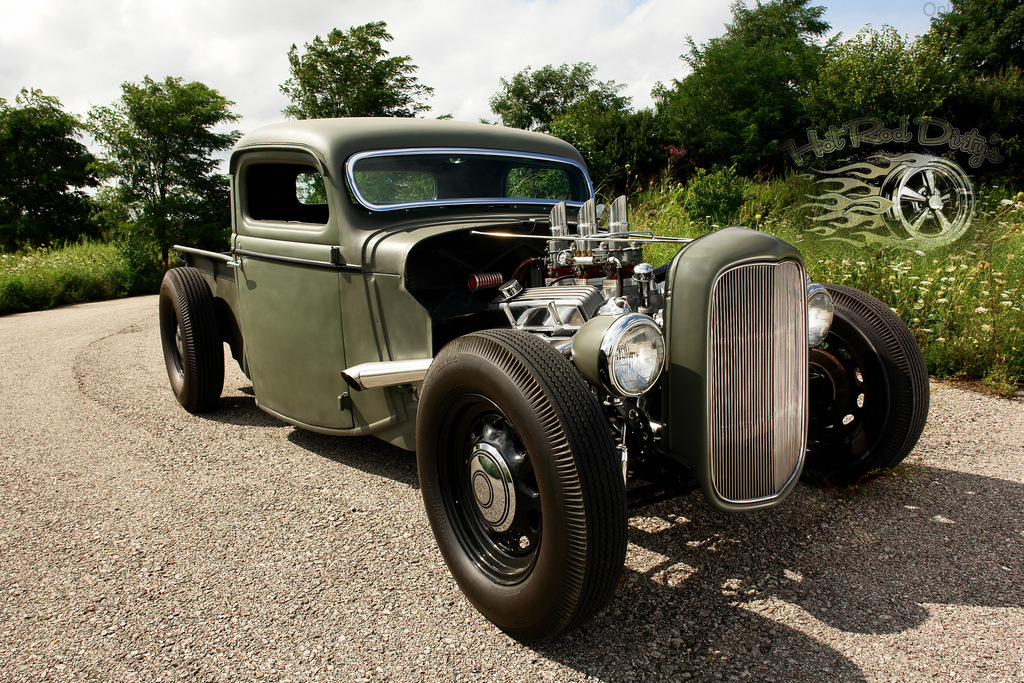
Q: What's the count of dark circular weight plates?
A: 0